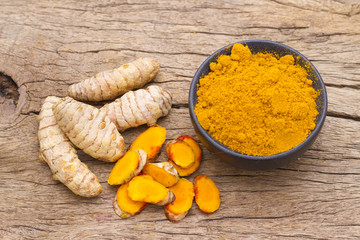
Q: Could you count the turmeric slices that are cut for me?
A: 9